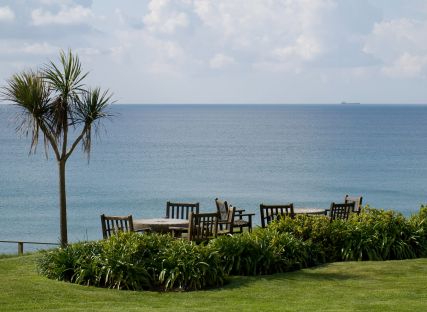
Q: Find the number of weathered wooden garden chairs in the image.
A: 8